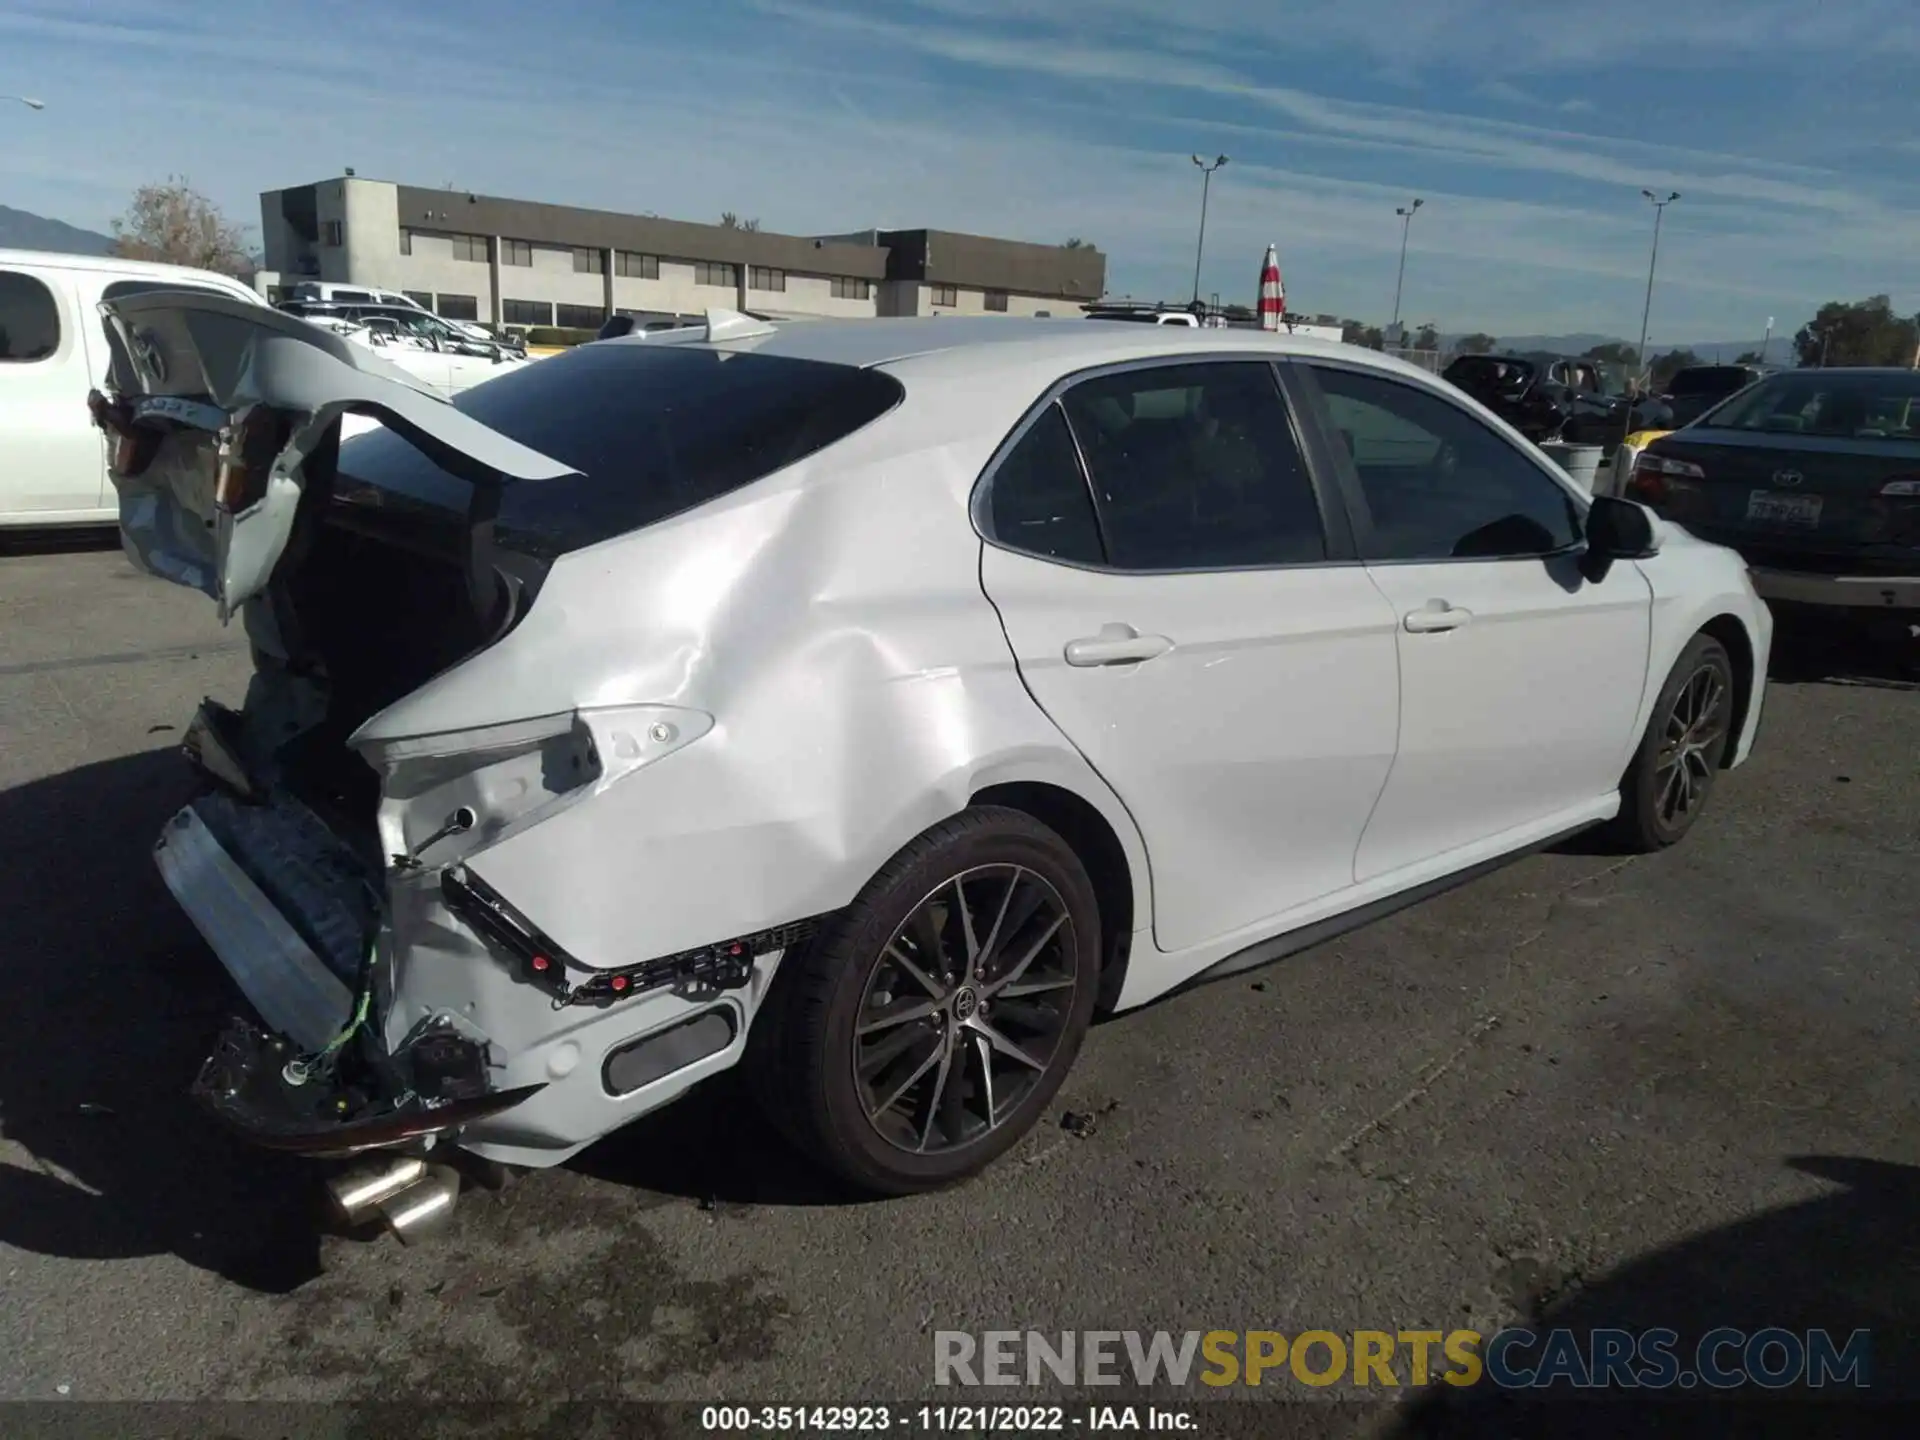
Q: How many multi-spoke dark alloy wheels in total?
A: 2